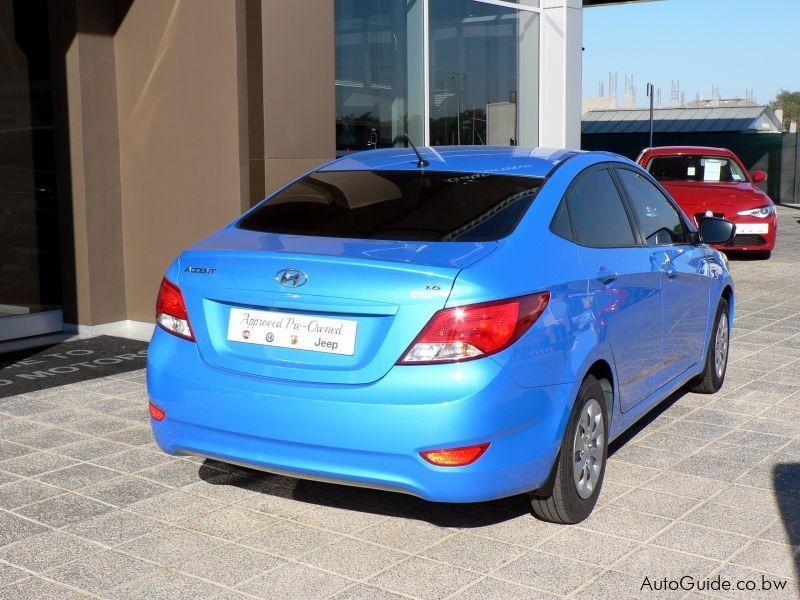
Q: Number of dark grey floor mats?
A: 1